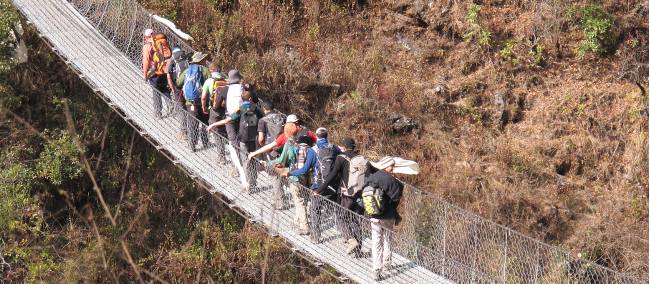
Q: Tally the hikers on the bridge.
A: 13